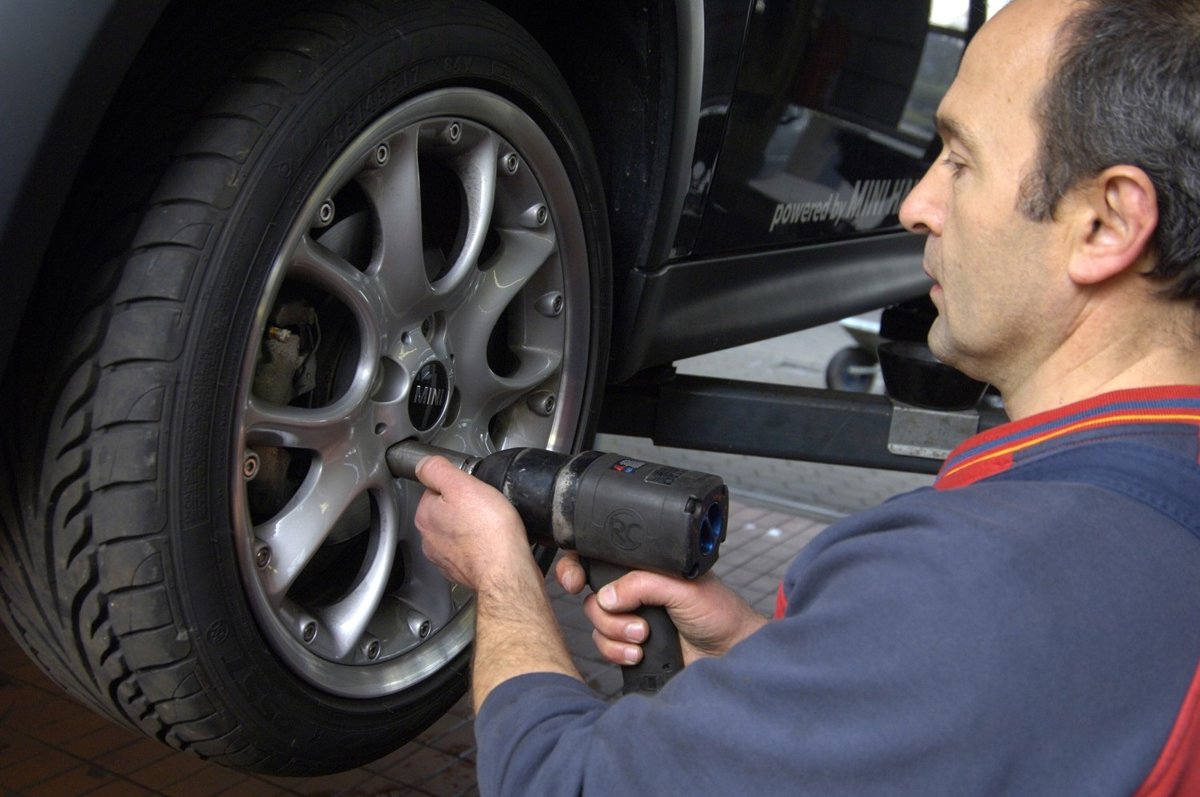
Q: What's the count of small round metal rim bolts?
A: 12